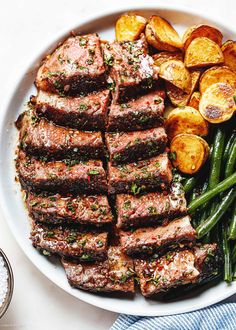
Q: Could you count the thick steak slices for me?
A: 14